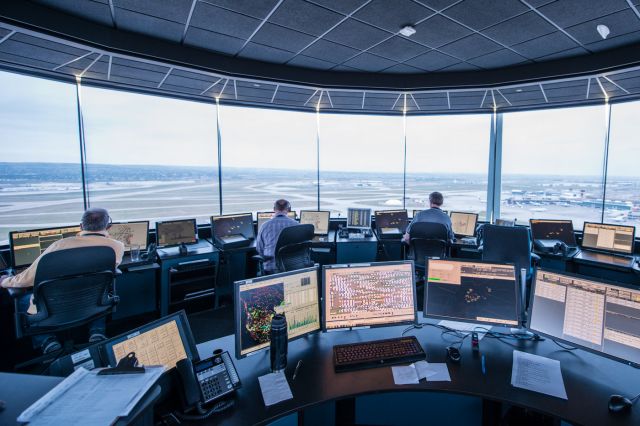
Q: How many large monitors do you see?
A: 4